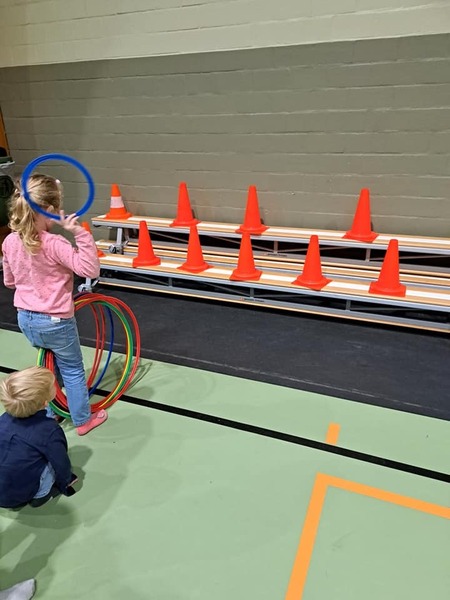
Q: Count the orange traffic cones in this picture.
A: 10